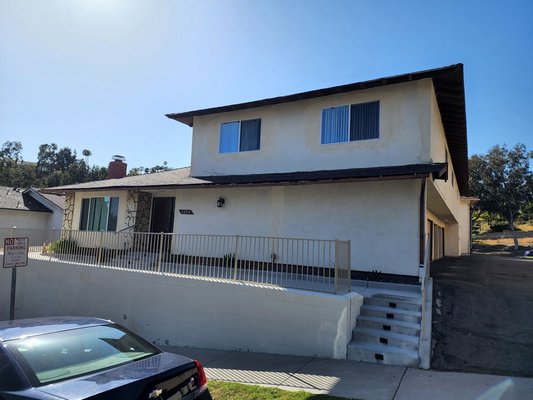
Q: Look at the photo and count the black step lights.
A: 5